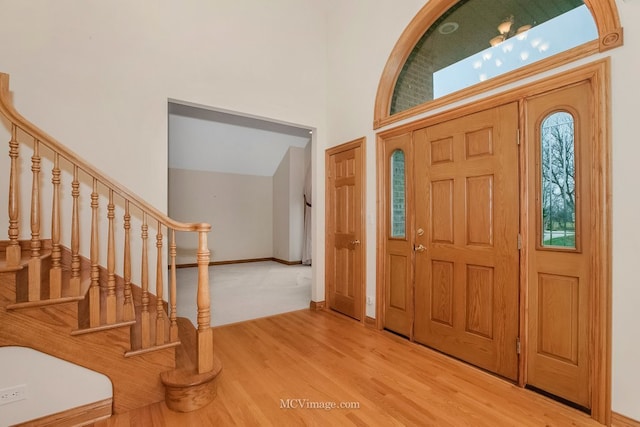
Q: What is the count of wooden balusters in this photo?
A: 10